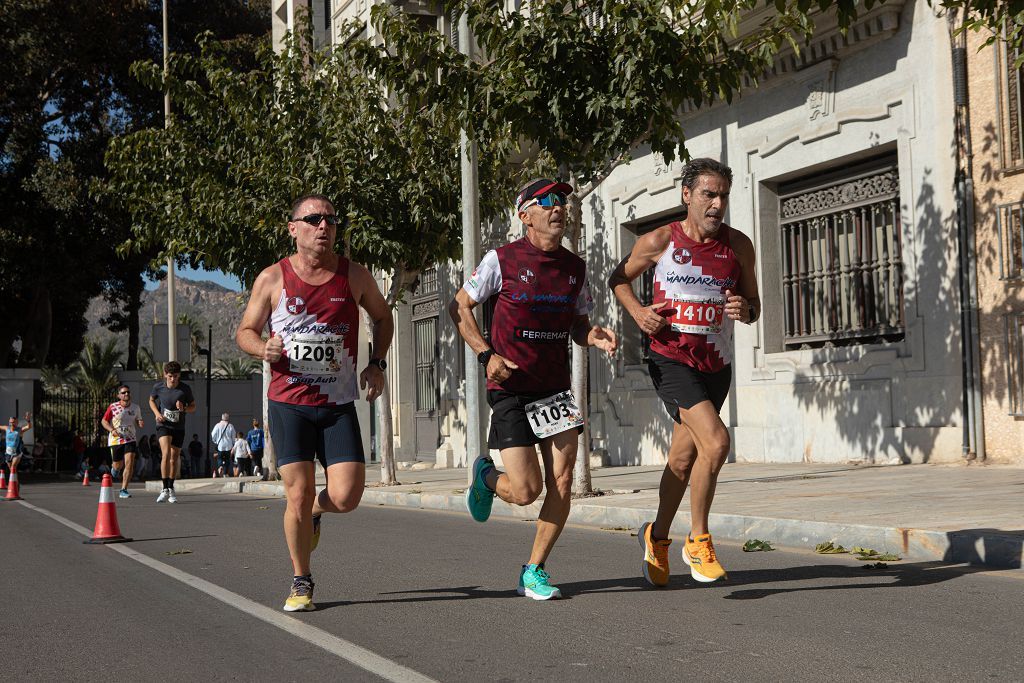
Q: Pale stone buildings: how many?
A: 1